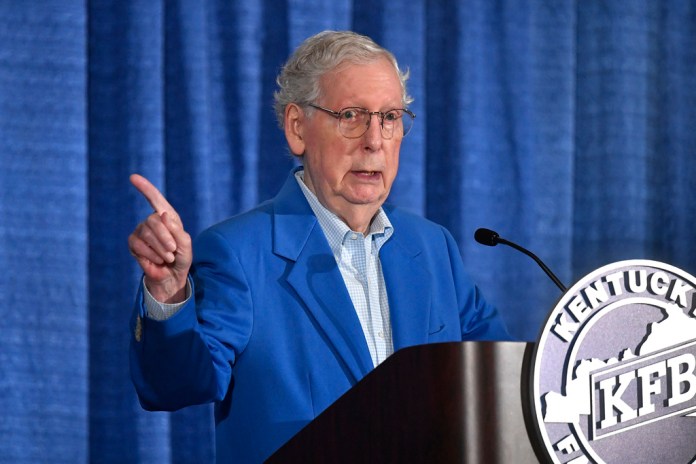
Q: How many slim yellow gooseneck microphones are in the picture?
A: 0